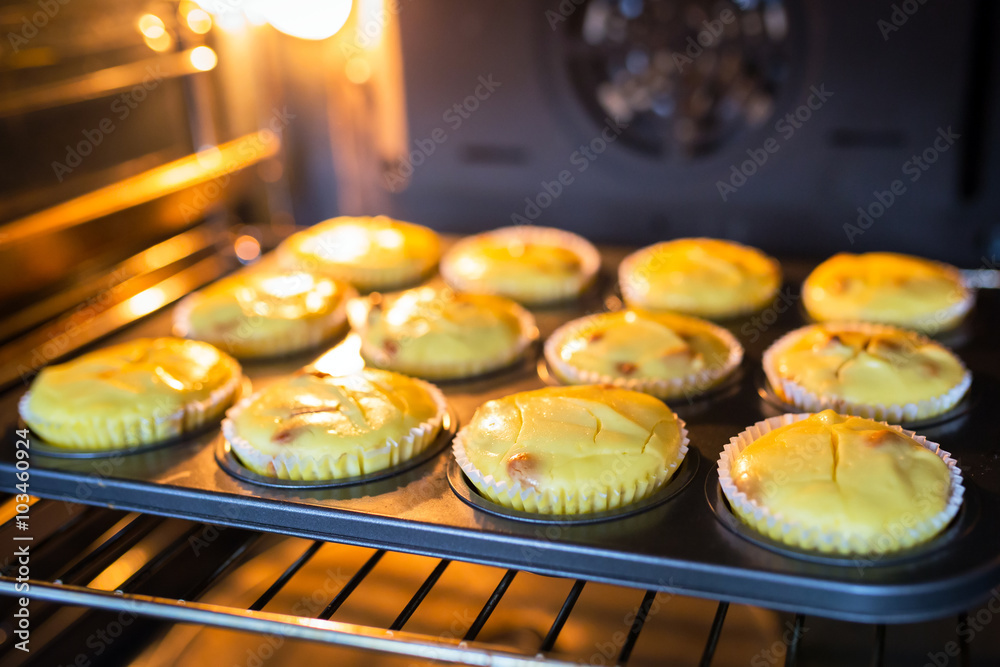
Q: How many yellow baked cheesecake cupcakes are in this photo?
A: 12